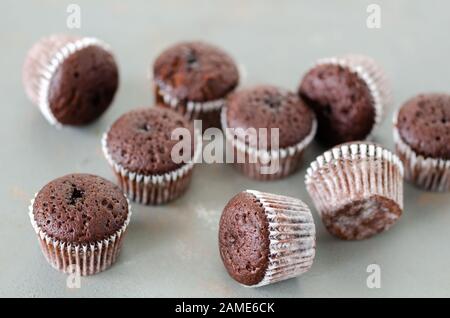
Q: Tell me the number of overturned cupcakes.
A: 4